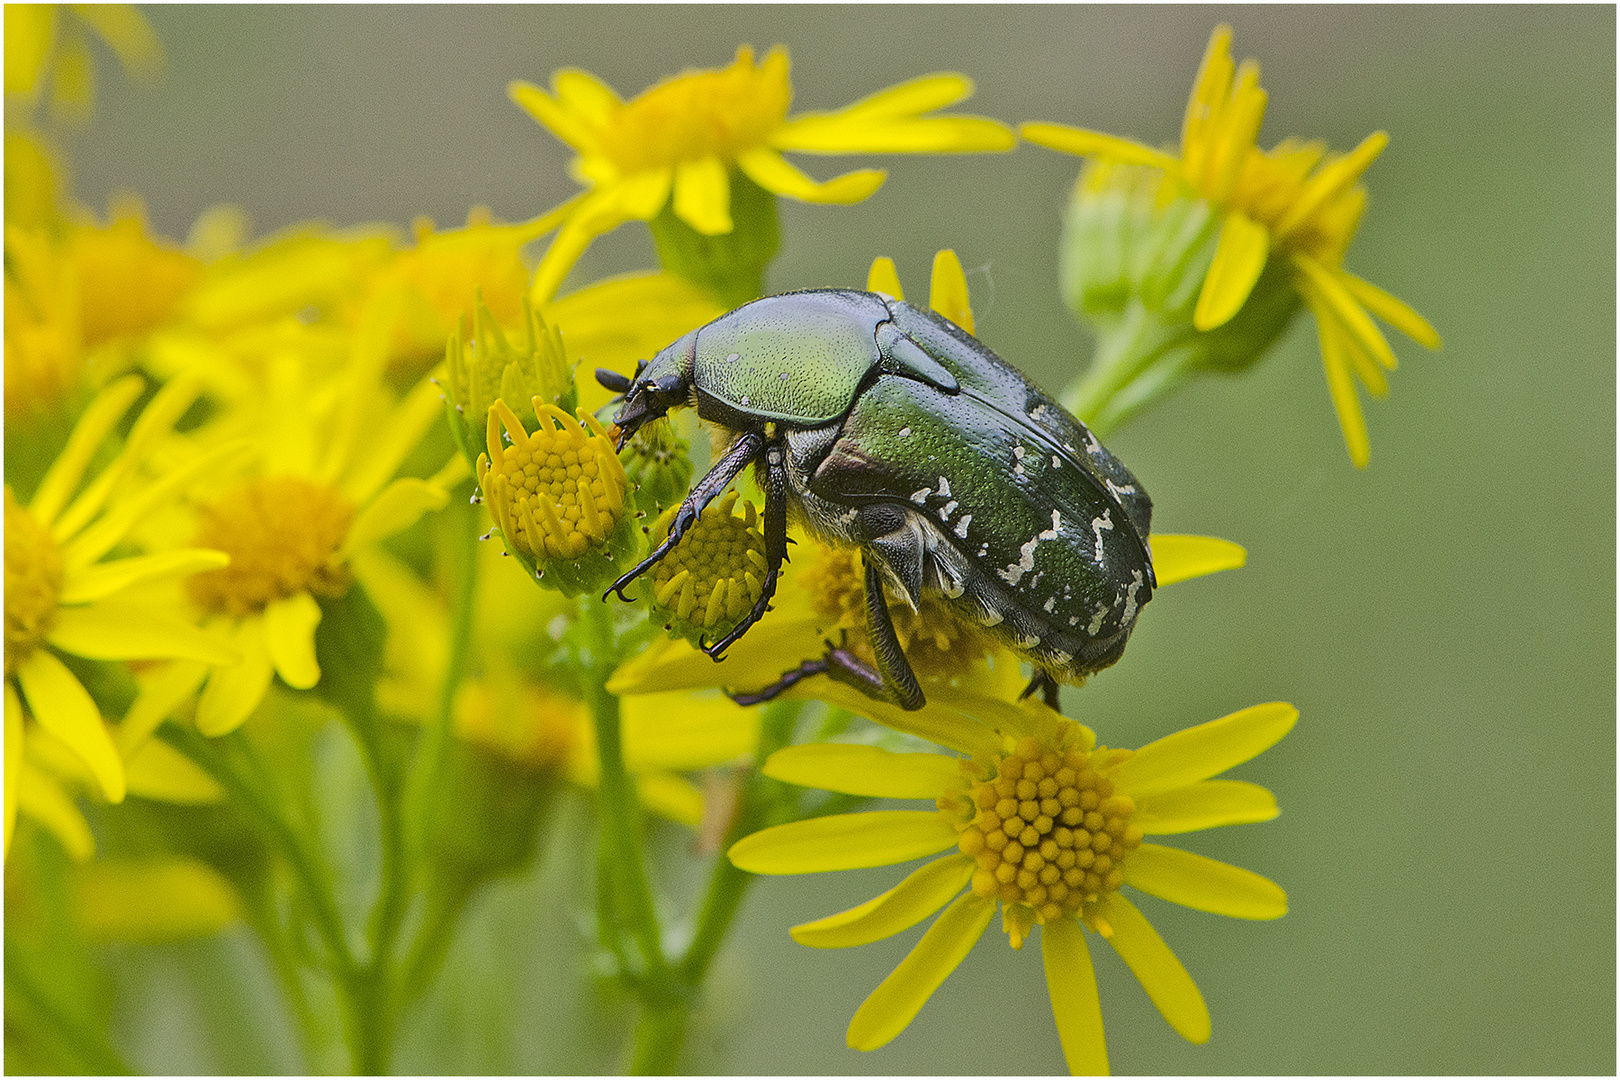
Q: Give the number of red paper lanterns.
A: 0